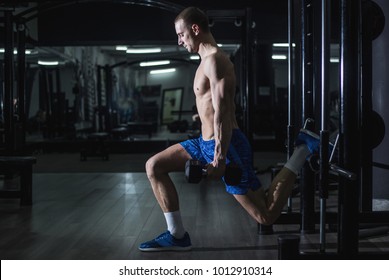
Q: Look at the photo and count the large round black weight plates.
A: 2